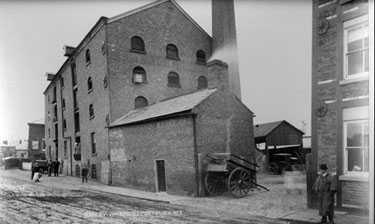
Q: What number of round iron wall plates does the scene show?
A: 2